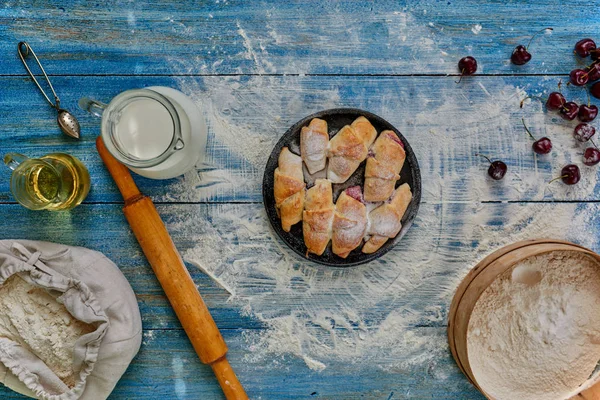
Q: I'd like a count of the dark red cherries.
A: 15